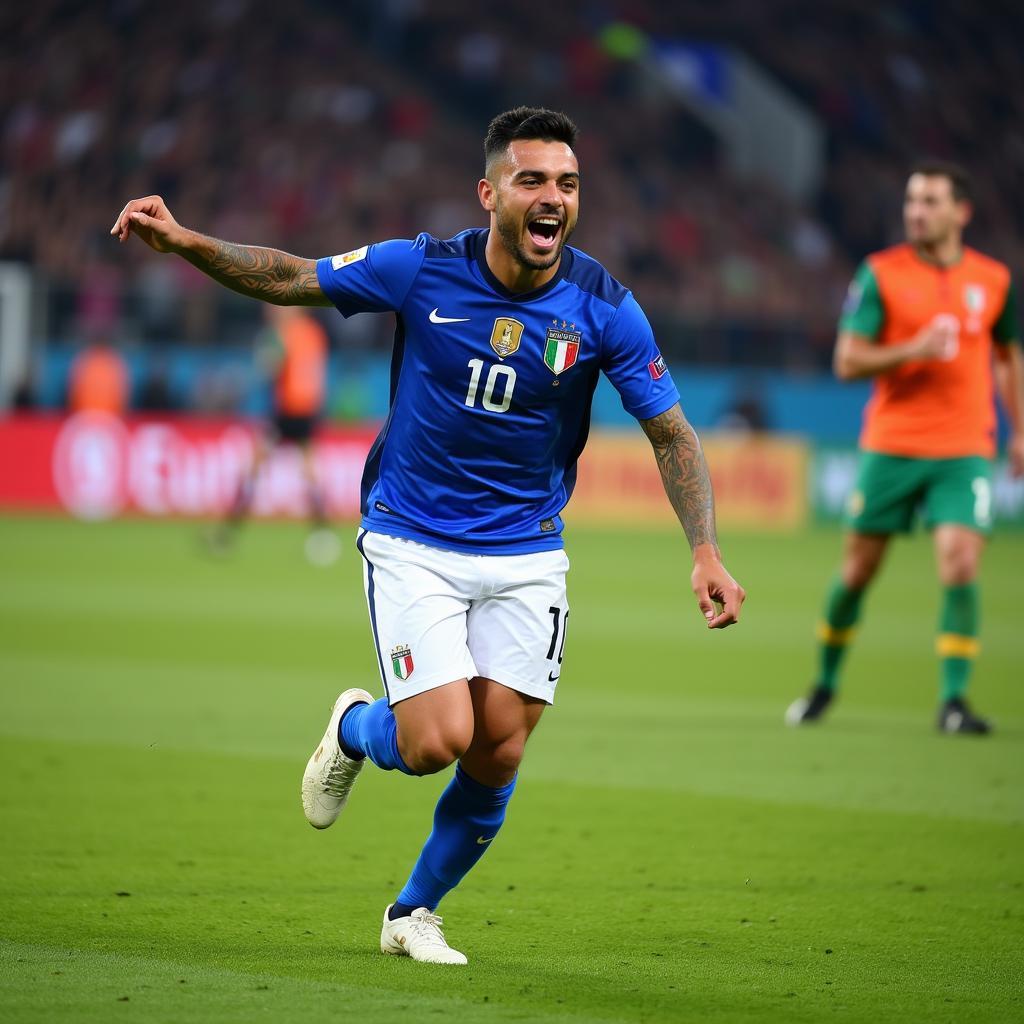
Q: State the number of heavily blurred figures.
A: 2